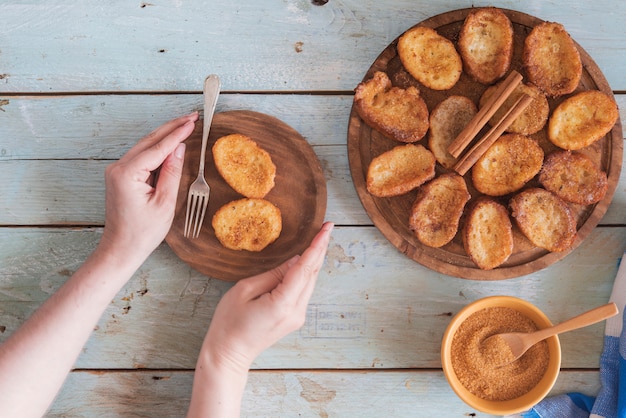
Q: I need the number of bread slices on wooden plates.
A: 15